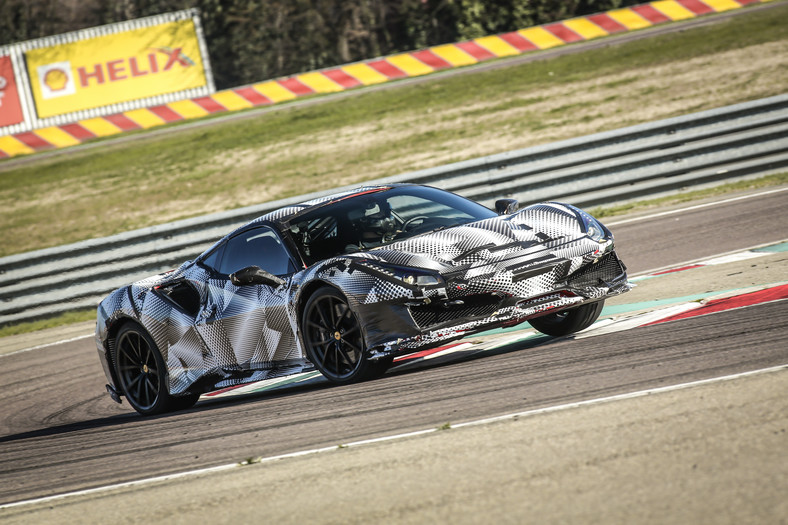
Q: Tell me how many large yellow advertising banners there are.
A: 1